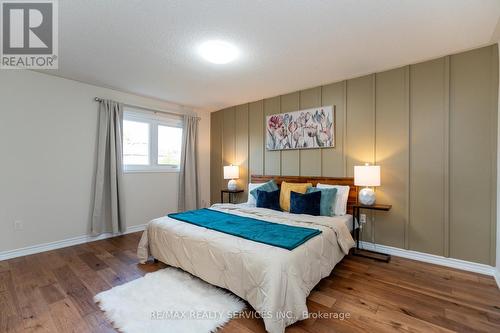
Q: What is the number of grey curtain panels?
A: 2